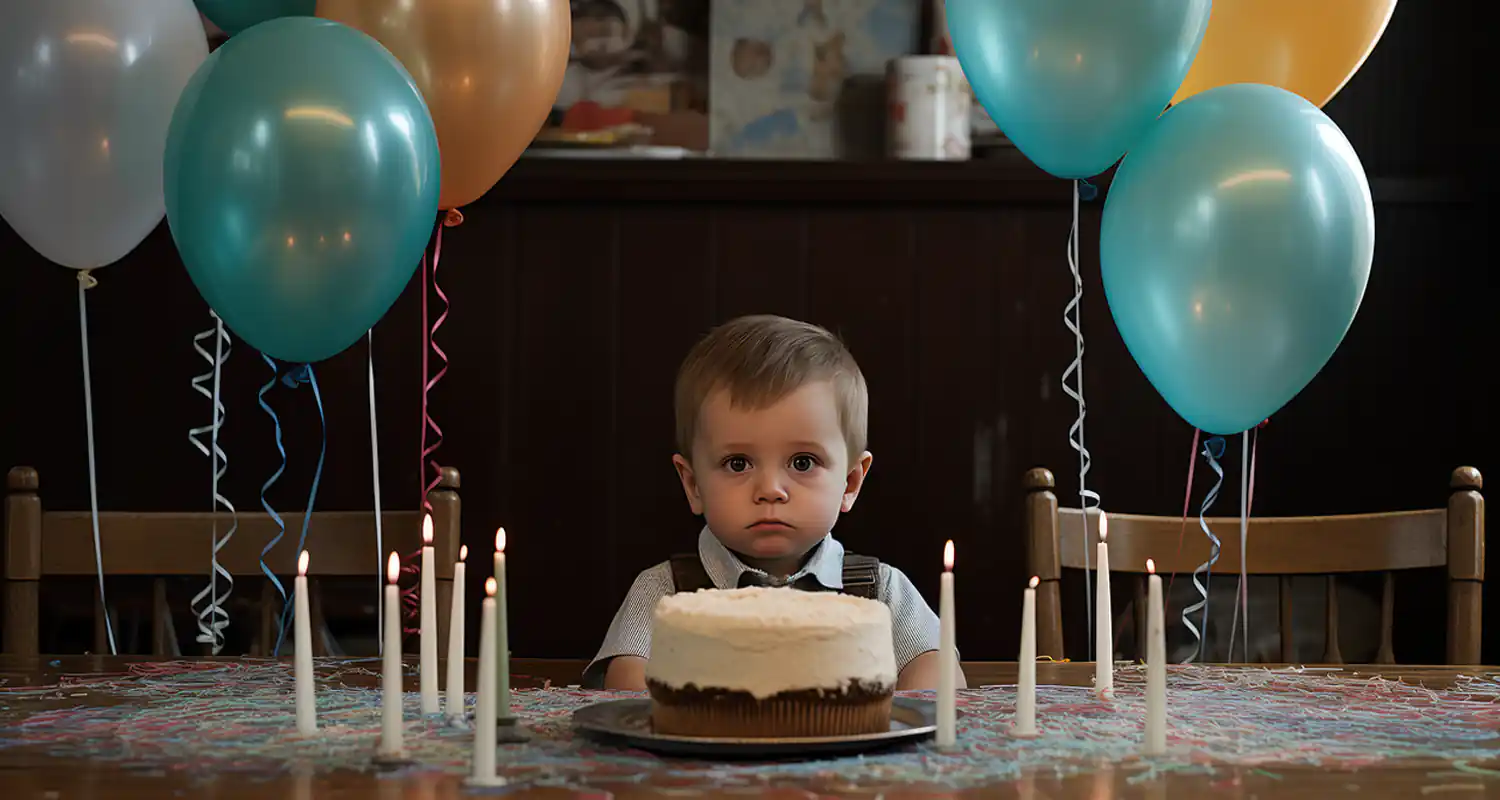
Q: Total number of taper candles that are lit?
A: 10